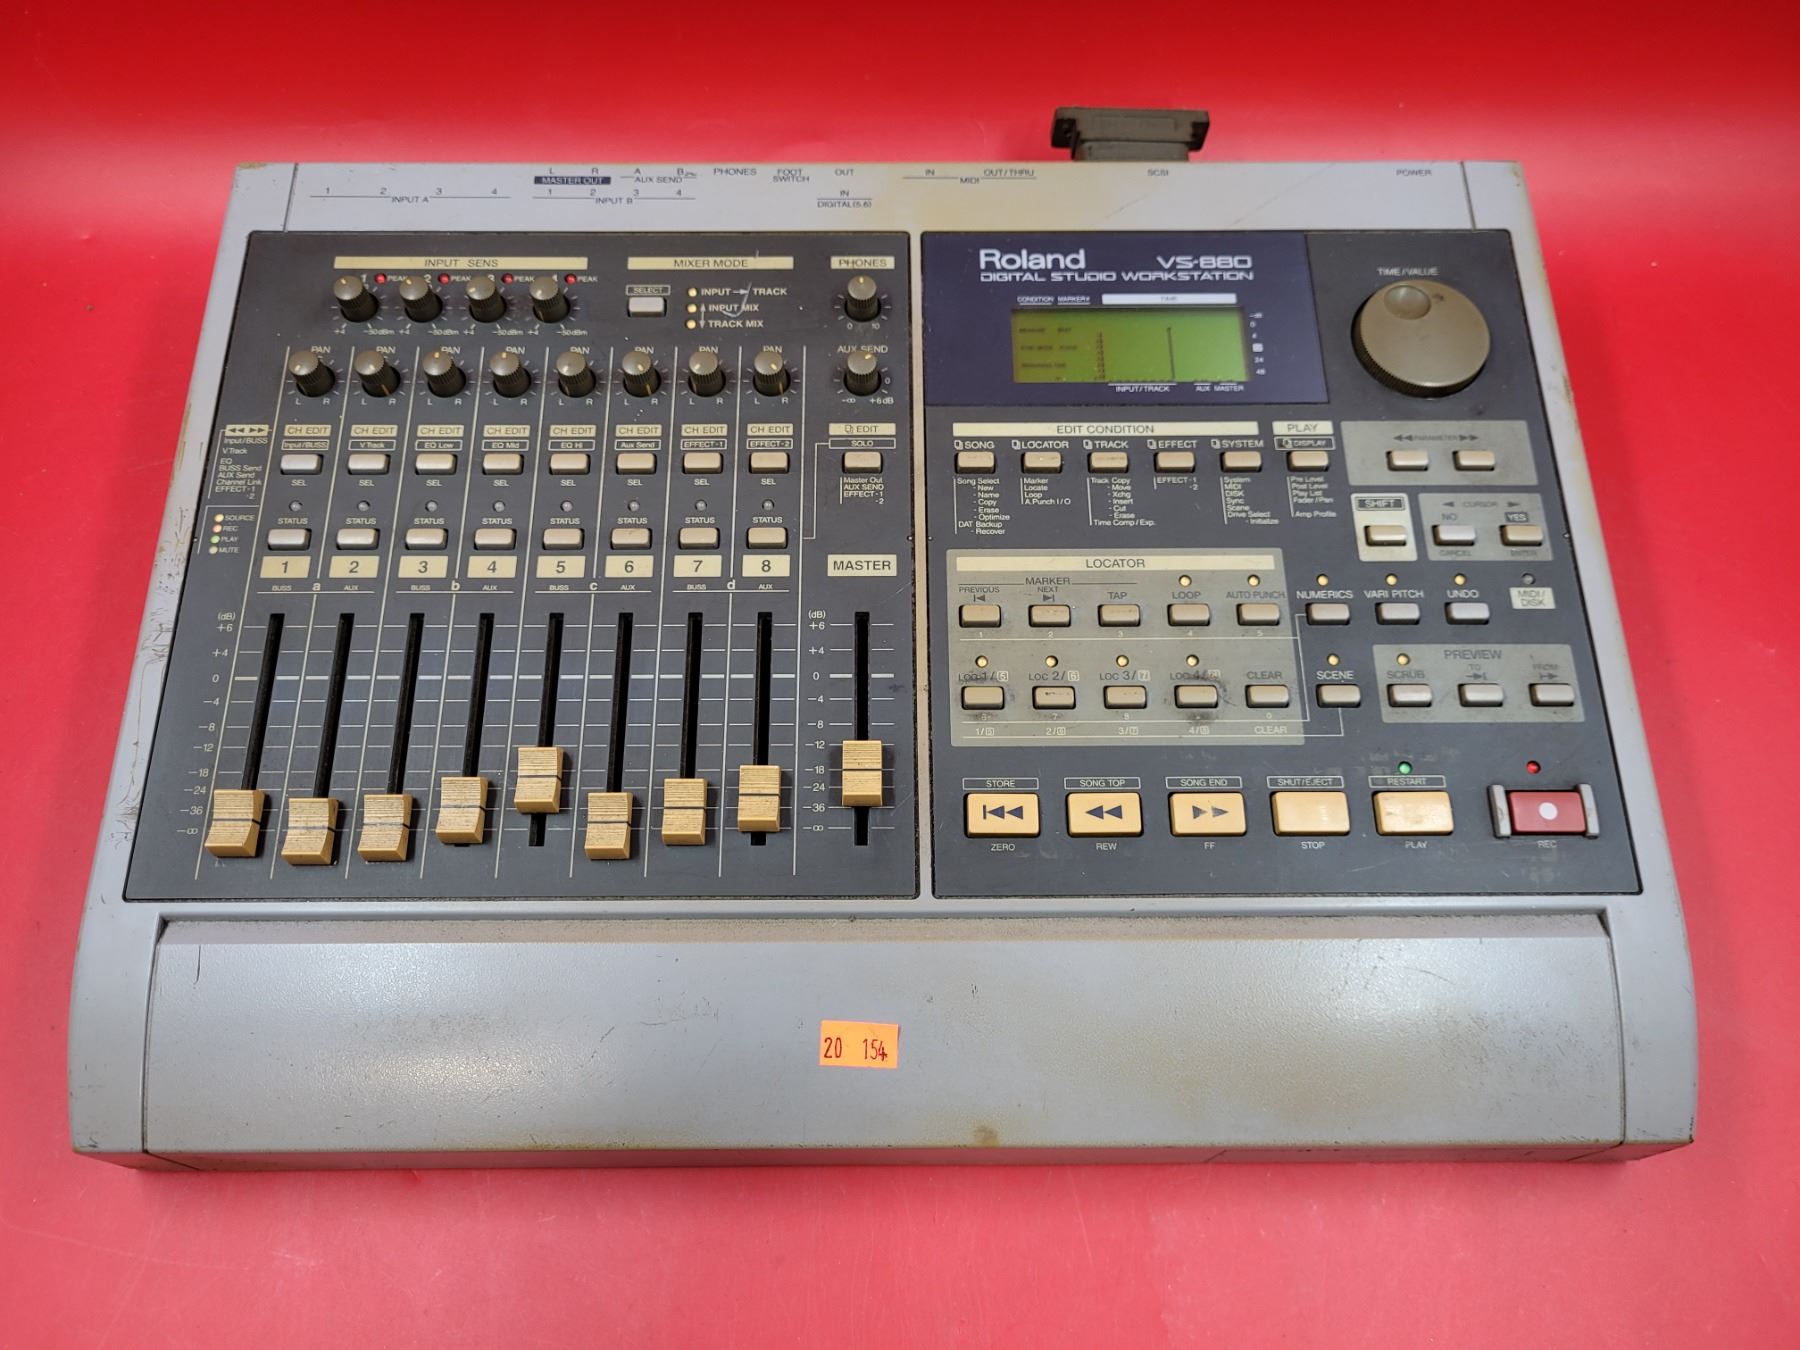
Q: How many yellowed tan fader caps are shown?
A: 9